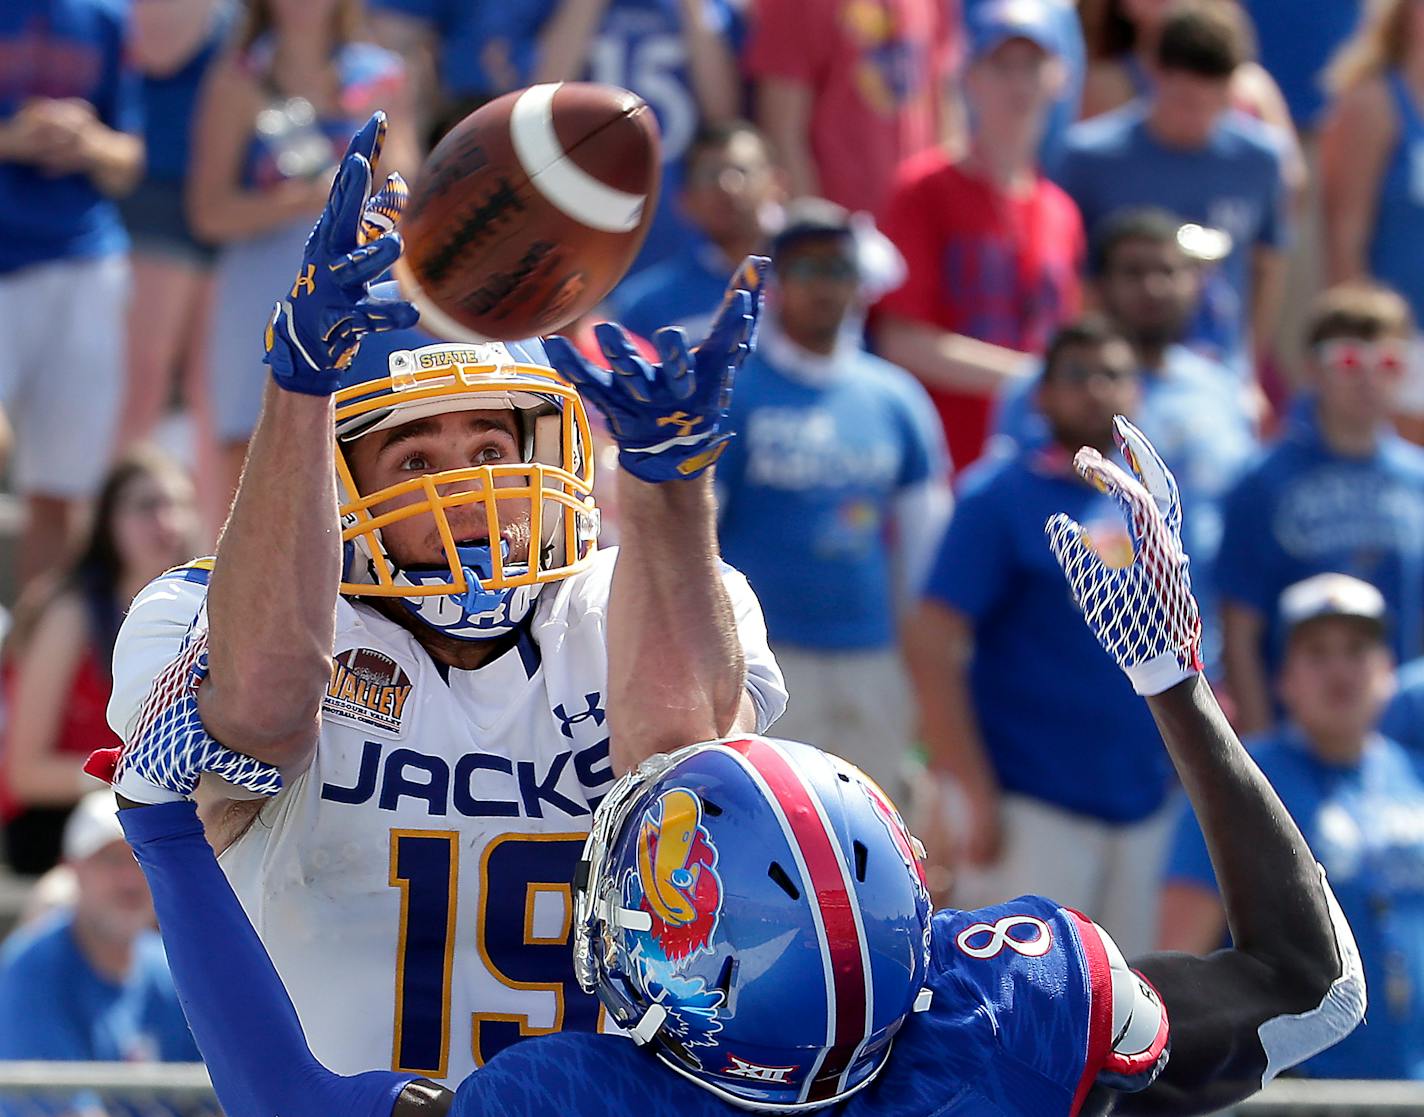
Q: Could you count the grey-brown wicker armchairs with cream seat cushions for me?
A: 0